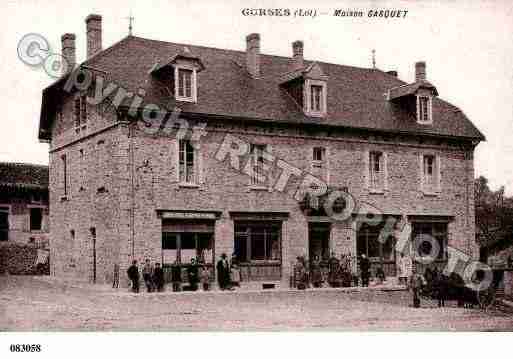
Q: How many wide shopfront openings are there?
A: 4